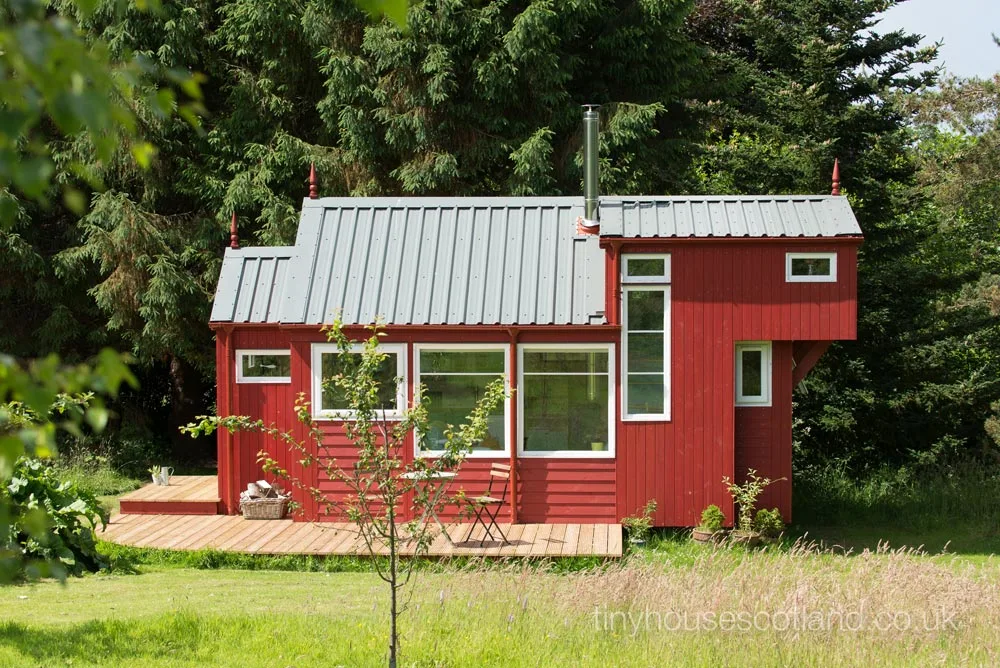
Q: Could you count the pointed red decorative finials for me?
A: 3